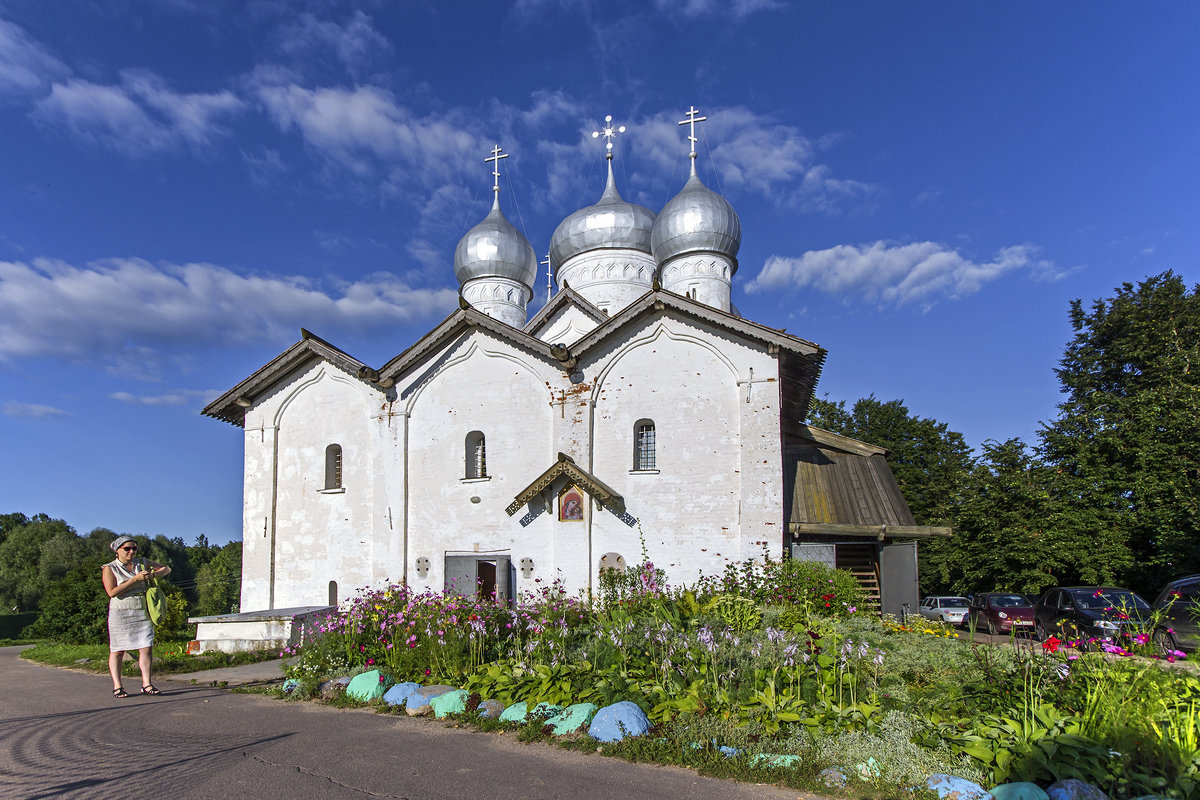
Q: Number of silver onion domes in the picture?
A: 3